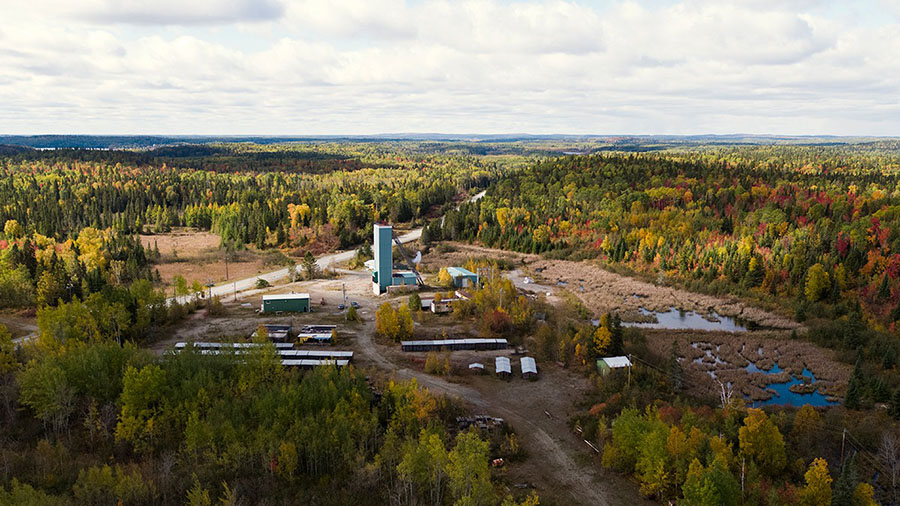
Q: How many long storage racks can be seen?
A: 4